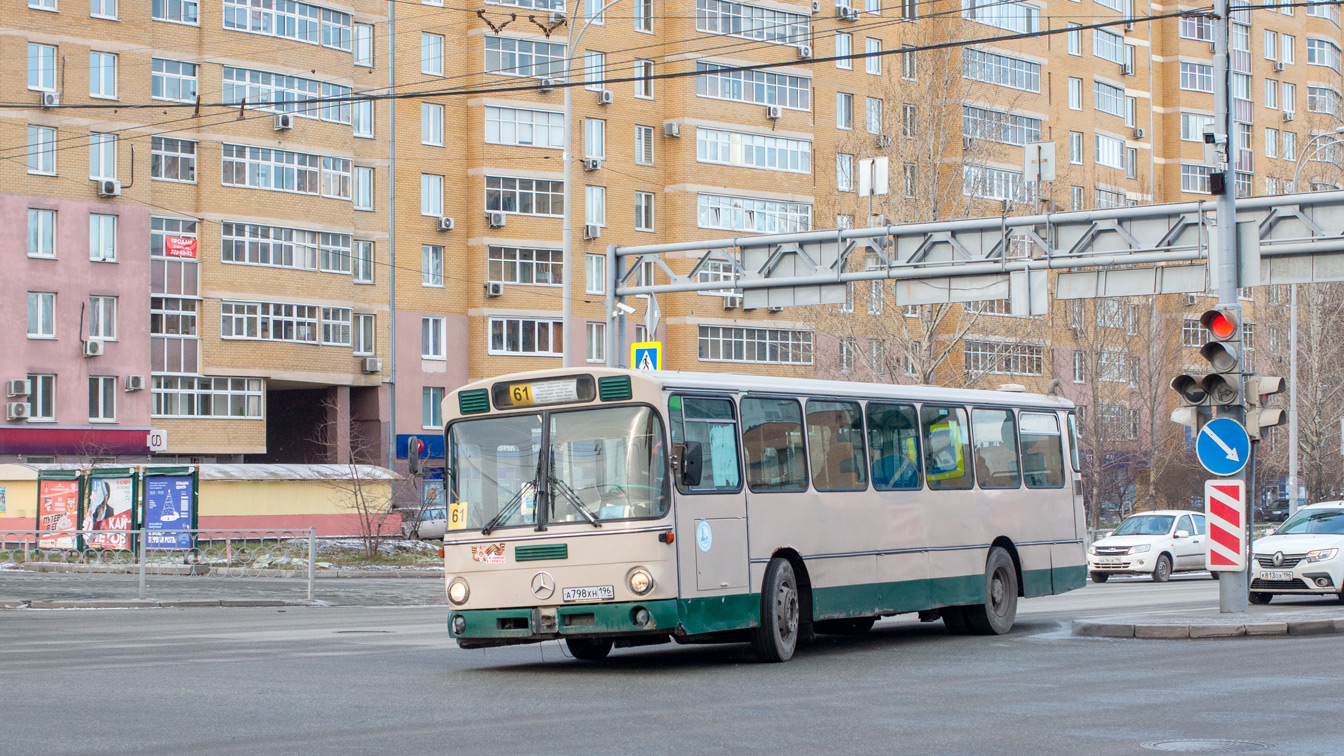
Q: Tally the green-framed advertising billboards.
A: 3